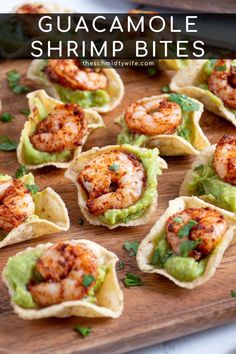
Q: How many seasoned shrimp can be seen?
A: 9